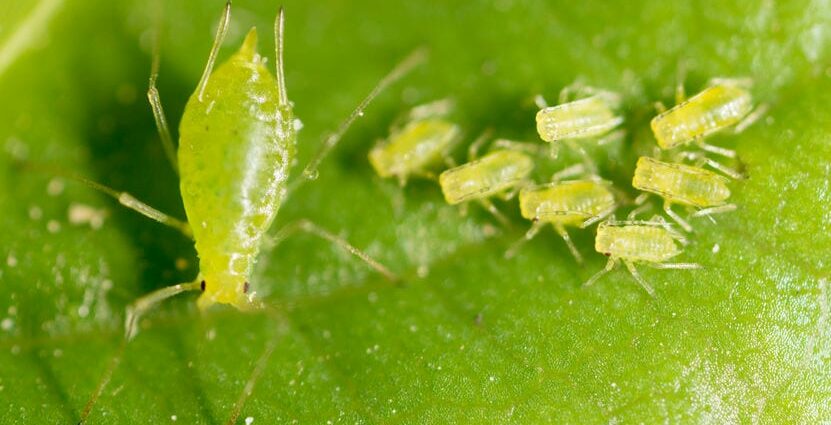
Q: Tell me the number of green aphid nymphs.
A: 7